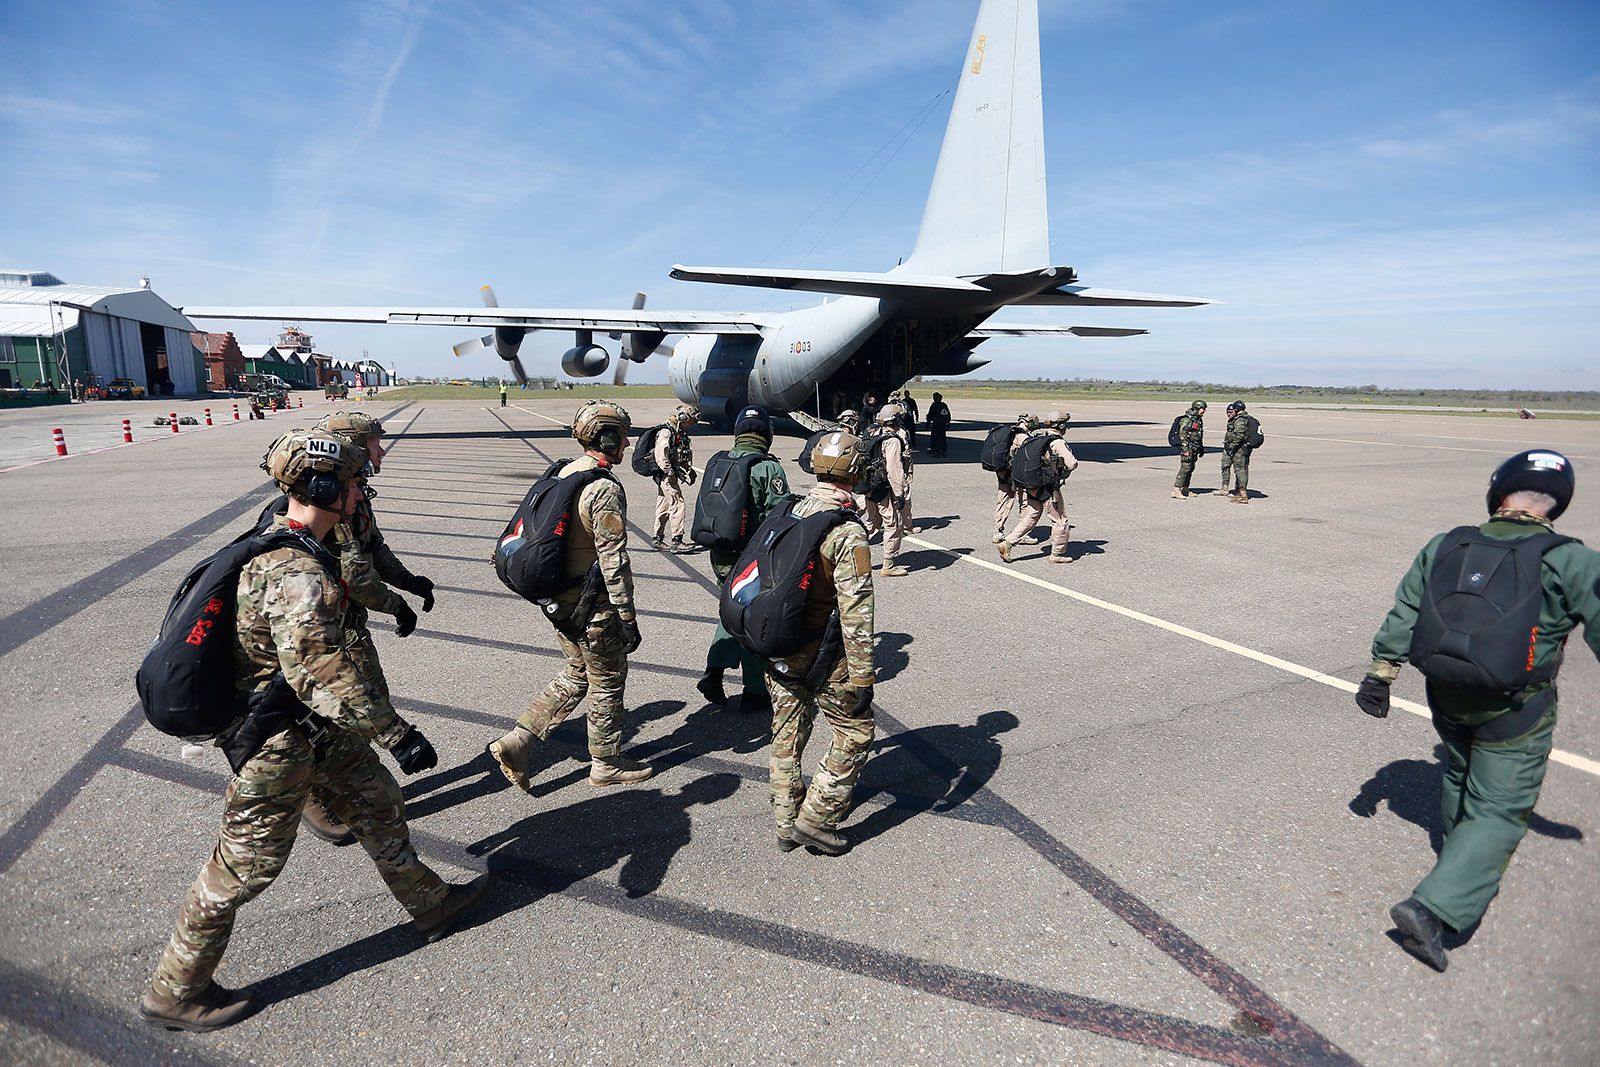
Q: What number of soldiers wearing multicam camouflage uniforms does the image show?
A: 4